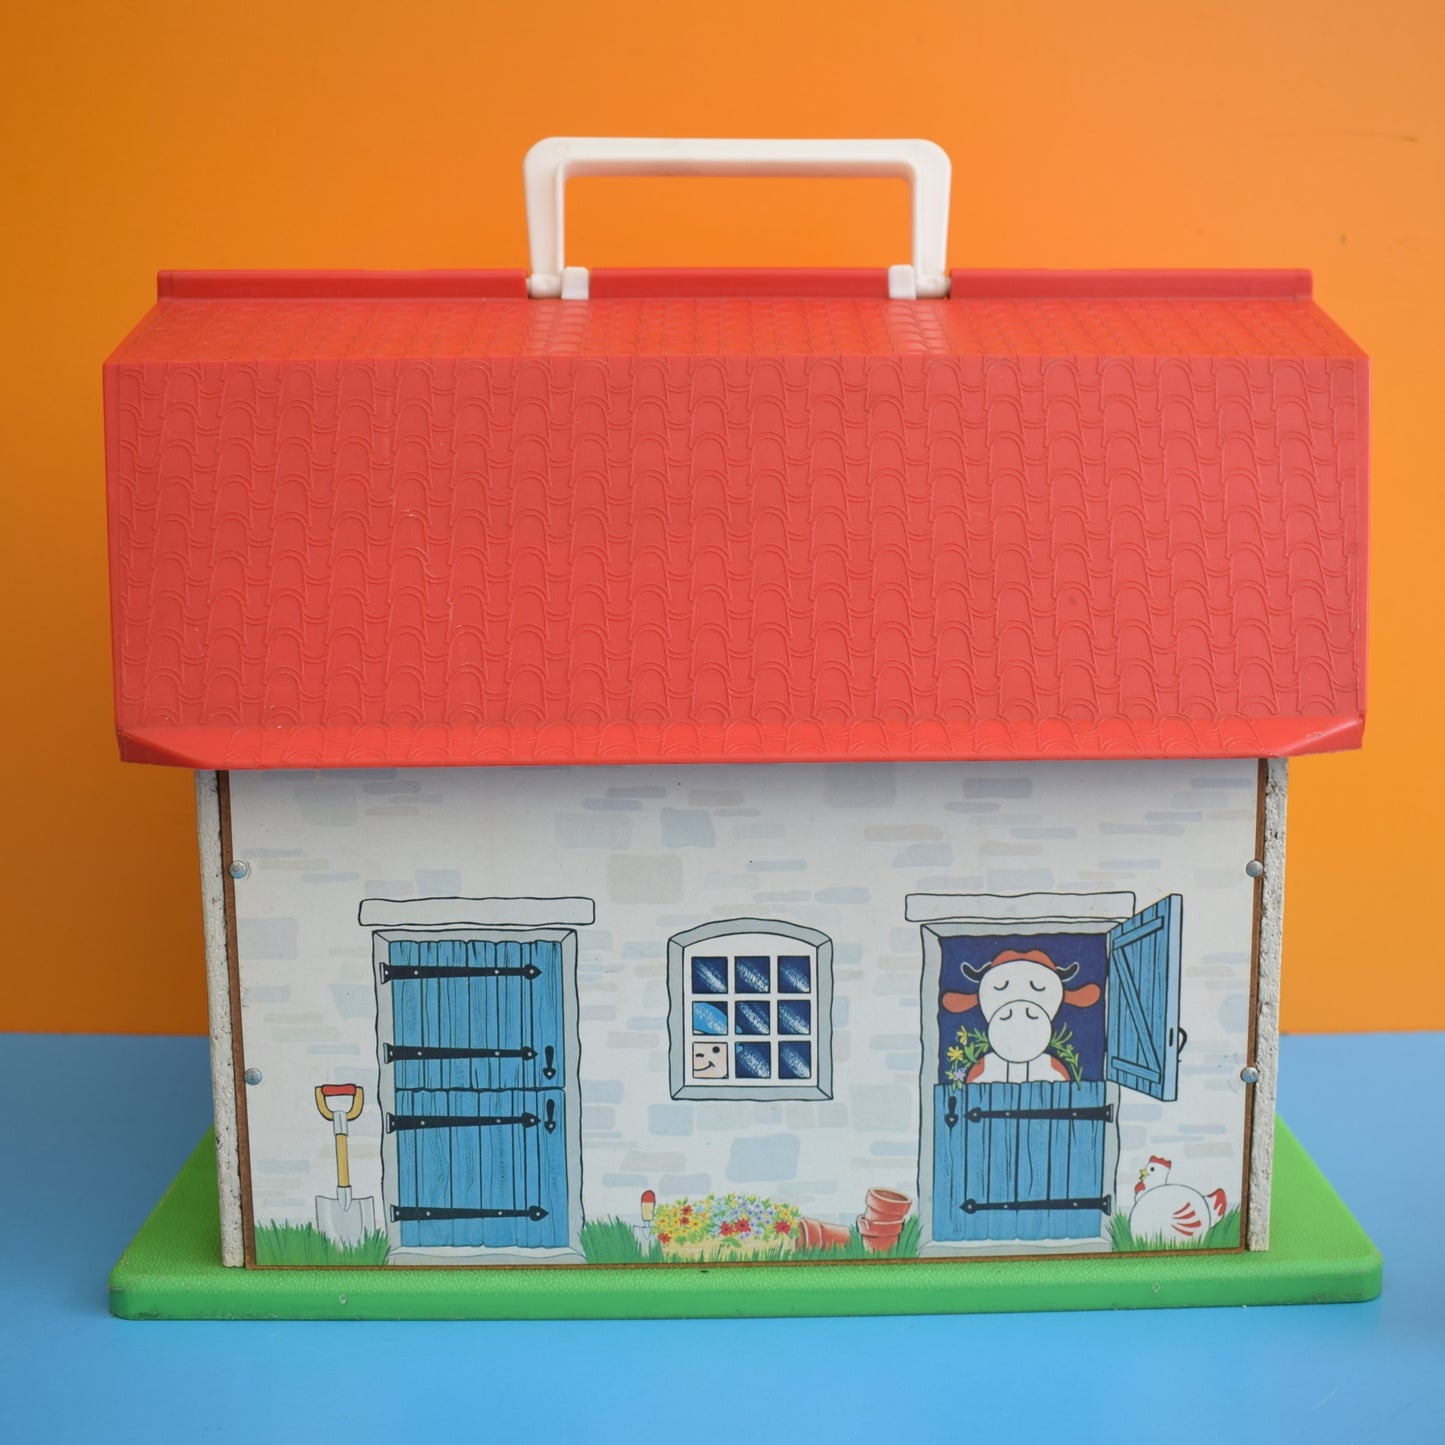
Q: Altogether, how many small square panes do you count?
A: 9